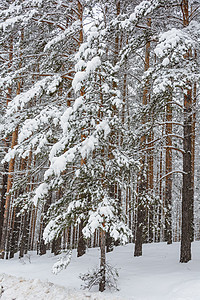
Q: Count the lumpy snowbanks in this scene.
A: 1